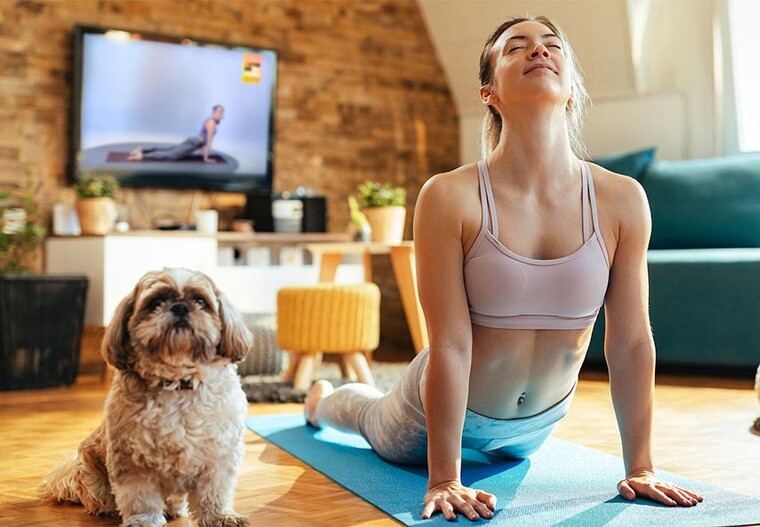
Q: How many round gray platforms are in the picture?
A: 1